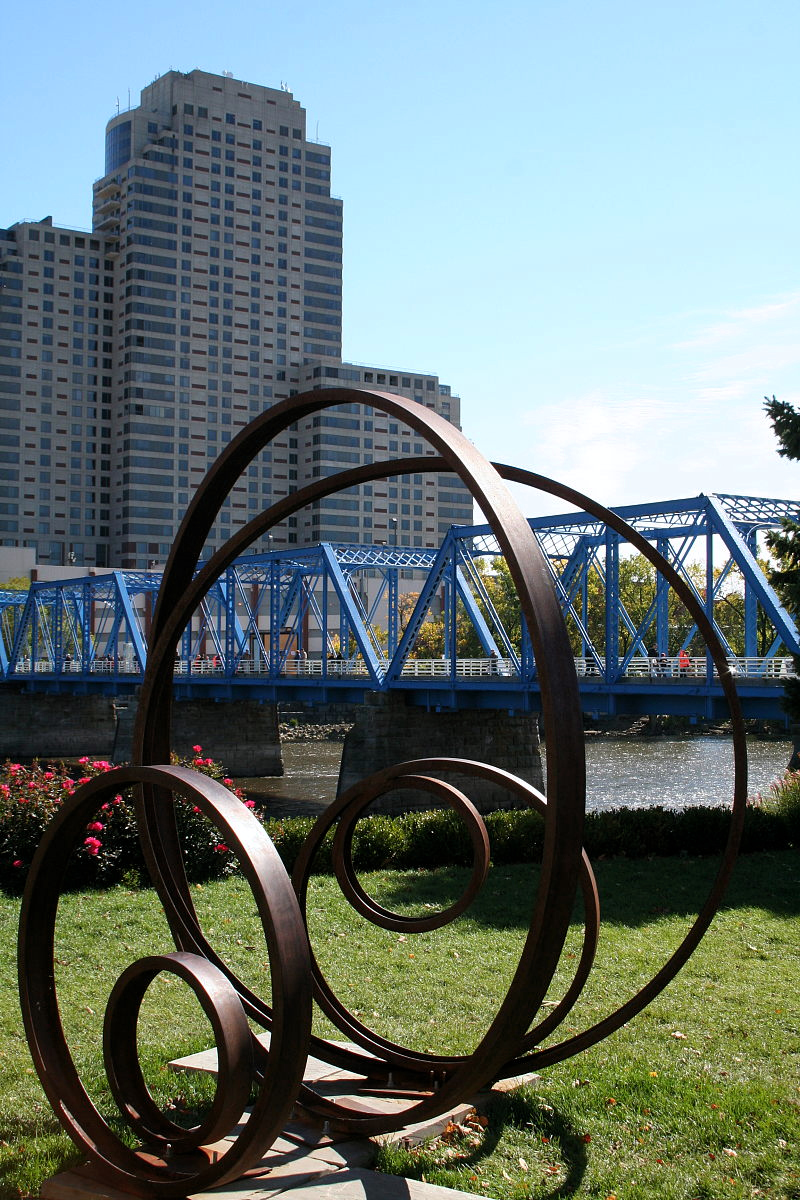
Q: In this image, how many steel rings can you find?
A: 6